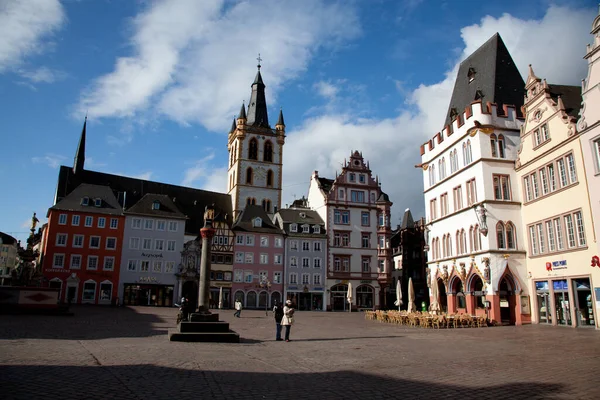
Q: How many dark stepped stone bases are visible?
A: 1